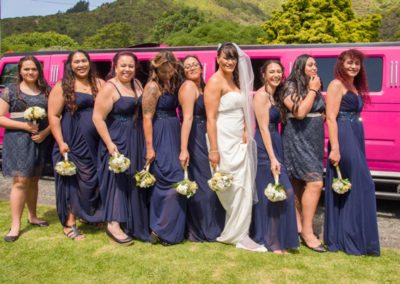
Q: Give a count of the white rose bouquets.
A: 8